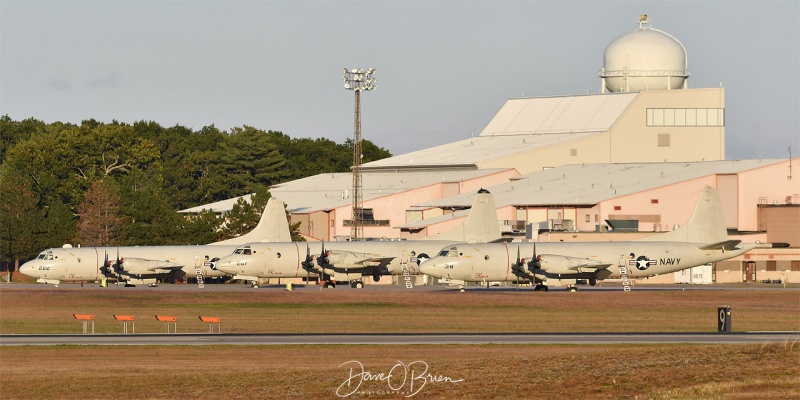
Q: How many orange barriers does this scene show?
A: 4